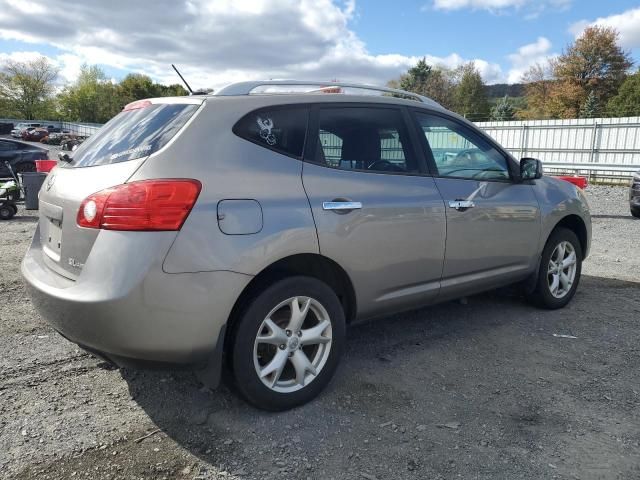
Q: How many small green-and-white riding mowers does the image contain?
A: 1